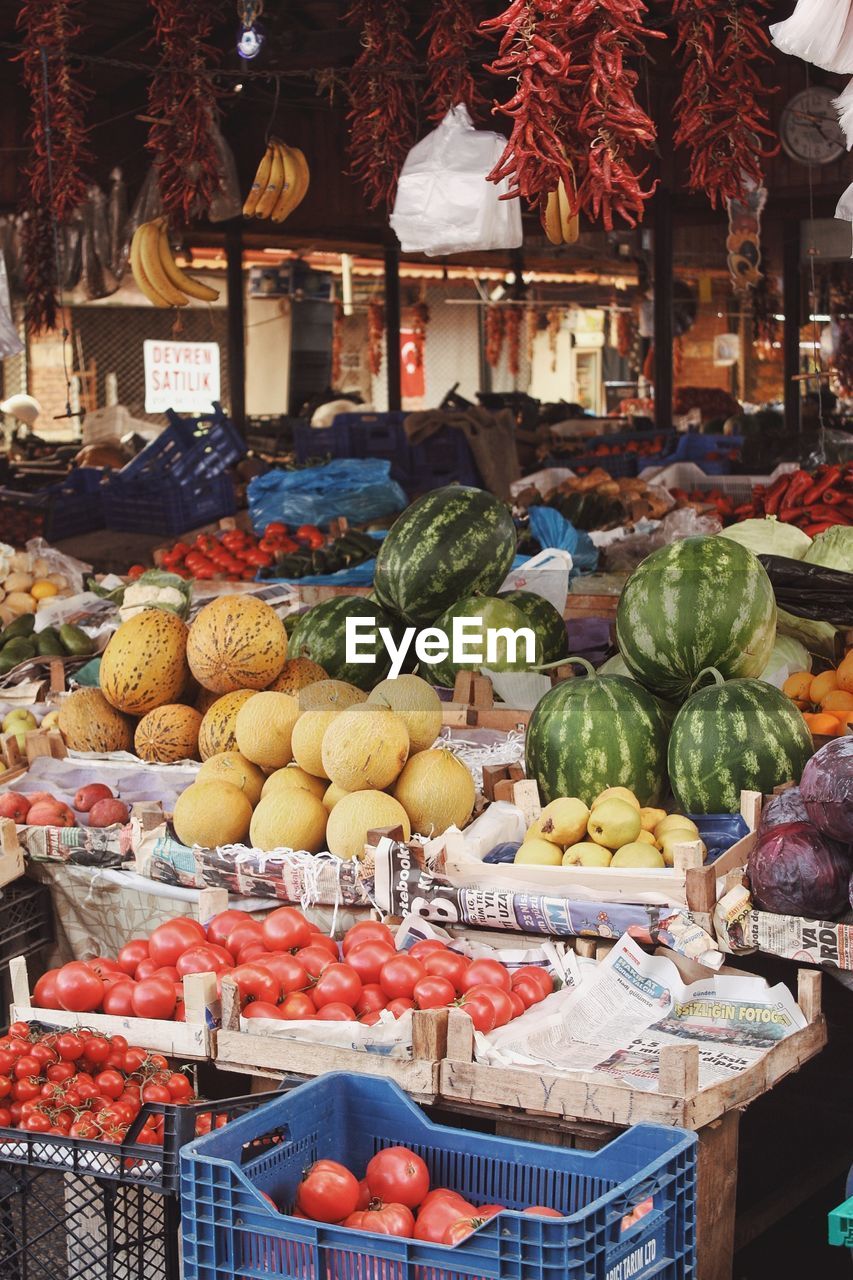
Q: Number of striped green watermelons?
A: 7